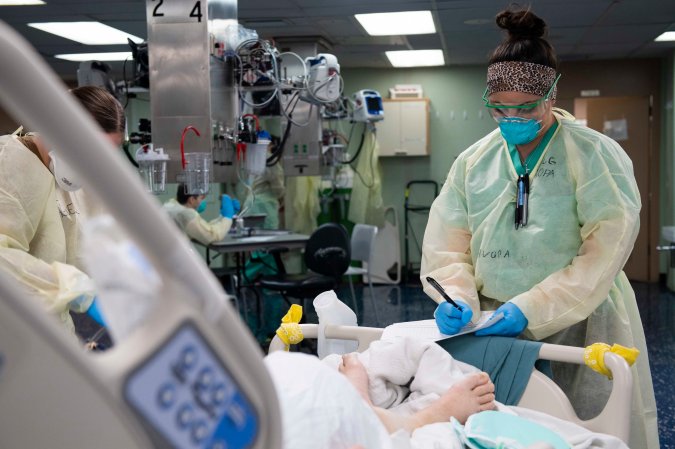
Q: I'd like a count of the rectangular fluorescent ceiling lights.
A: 6